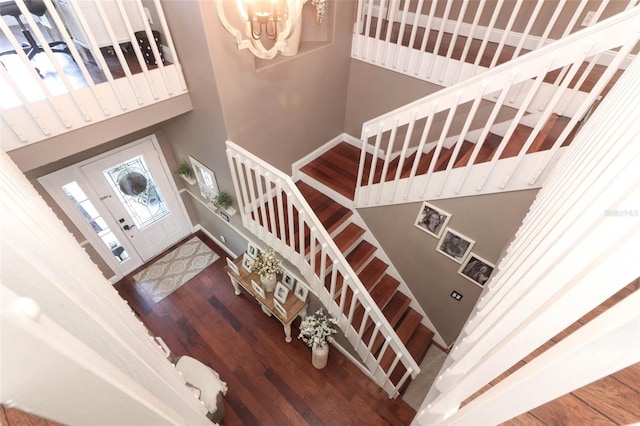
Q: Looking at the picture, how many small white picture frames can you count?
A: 8